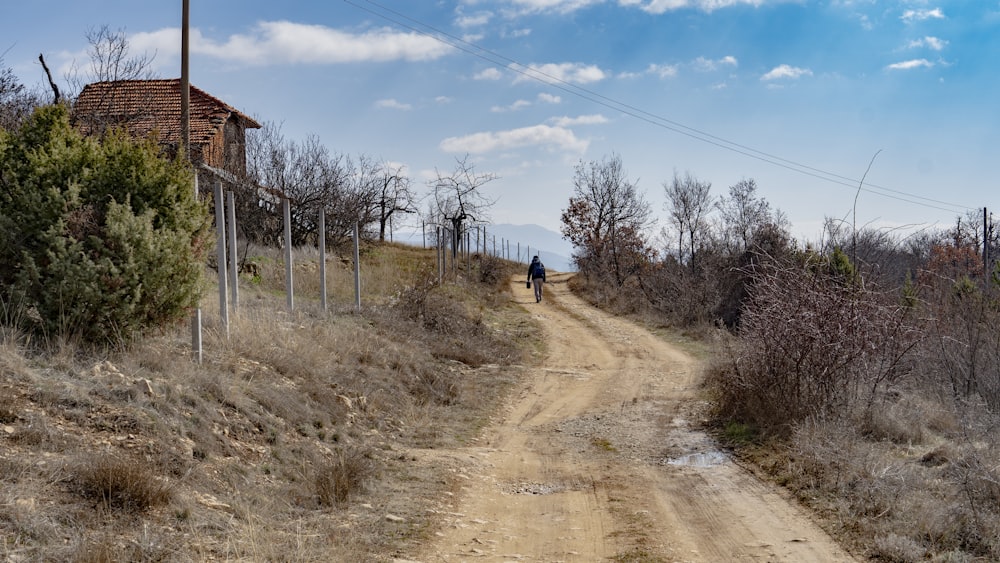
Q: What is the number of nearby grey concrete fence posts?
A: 6